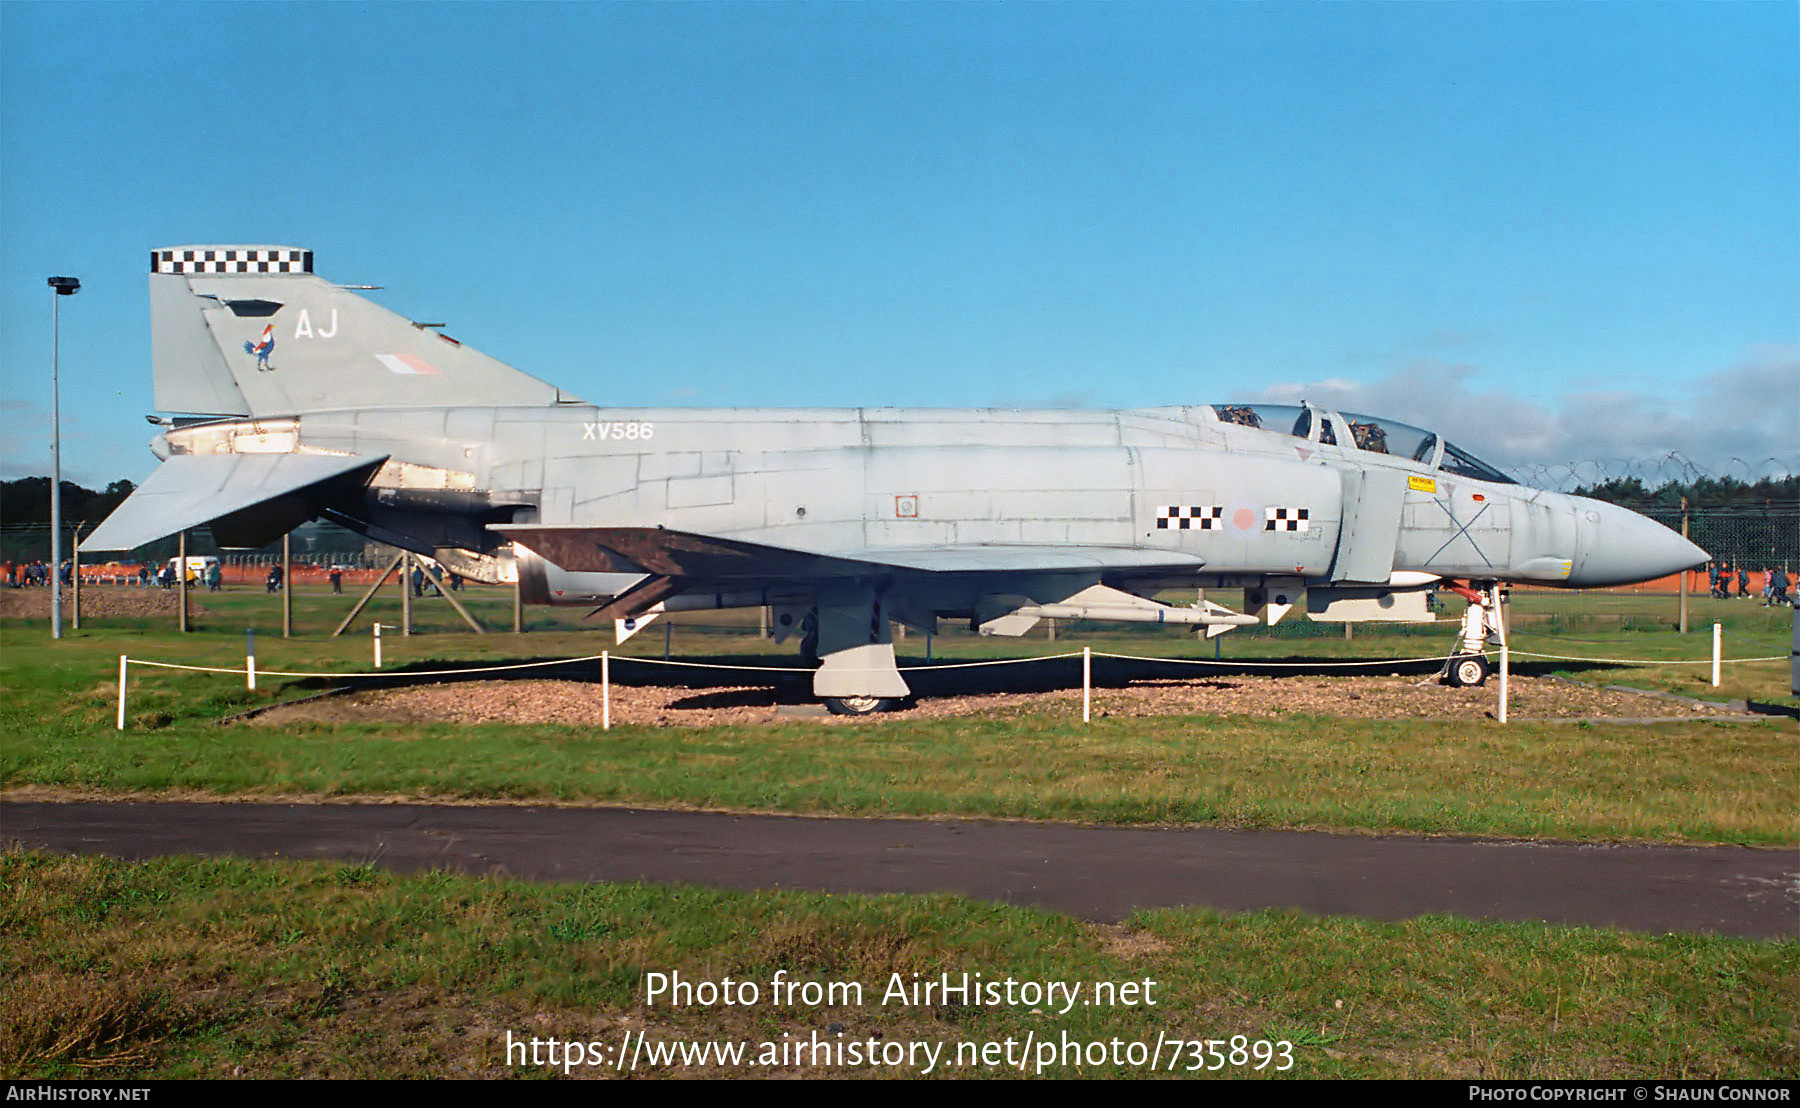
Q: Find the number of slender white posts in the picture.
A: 7